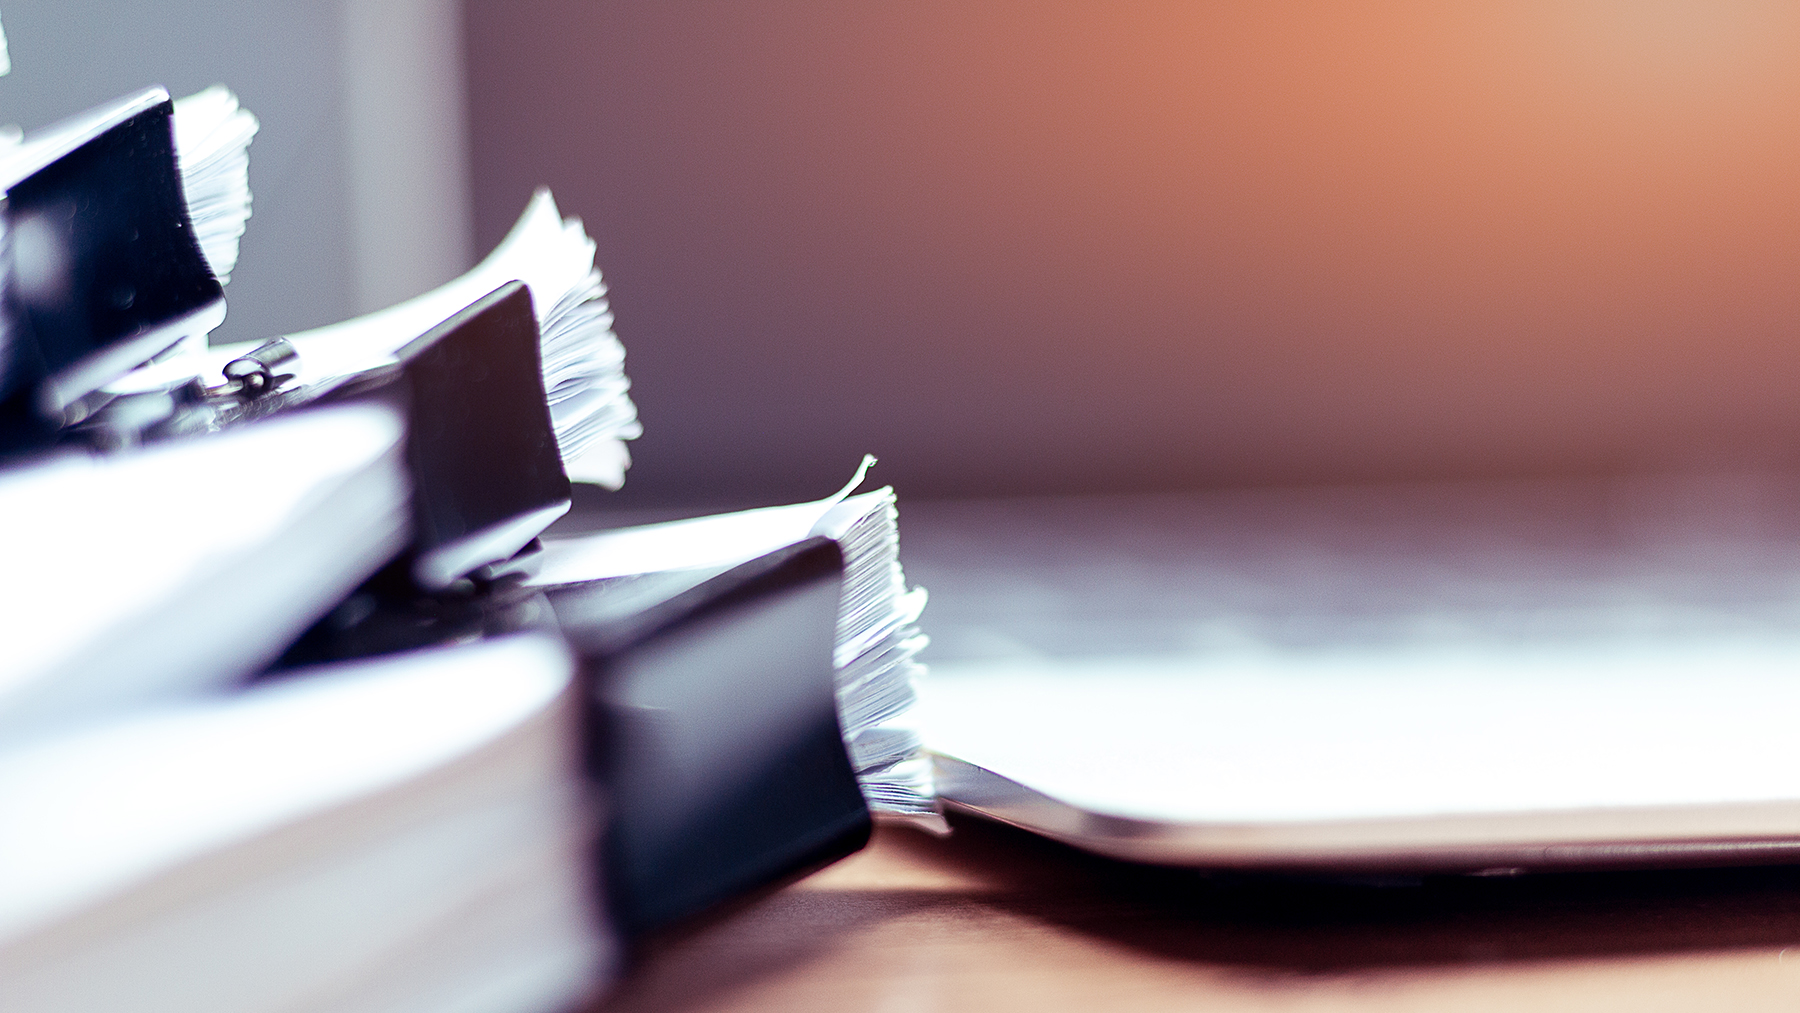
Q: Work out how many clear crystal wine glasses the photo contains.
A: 0